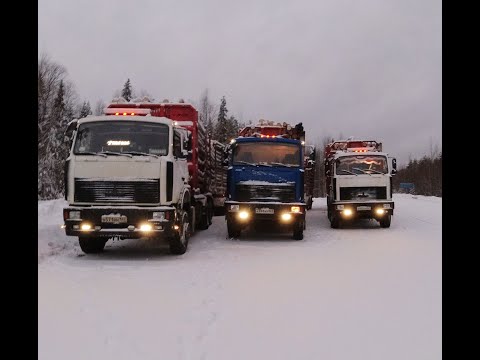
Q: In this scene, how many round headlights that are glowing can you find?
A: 6